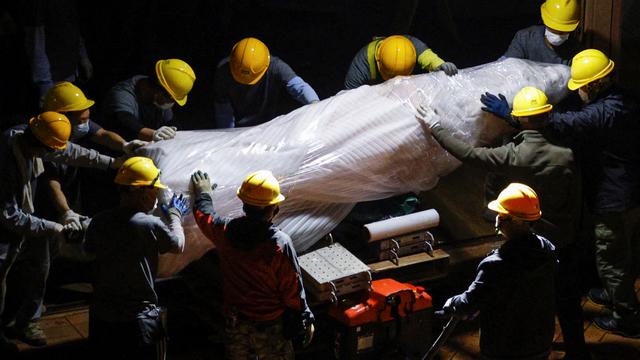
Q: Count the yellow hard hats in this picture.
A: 11